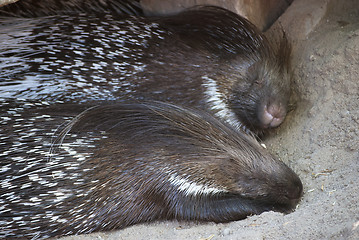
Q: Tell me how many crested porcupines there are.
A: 2